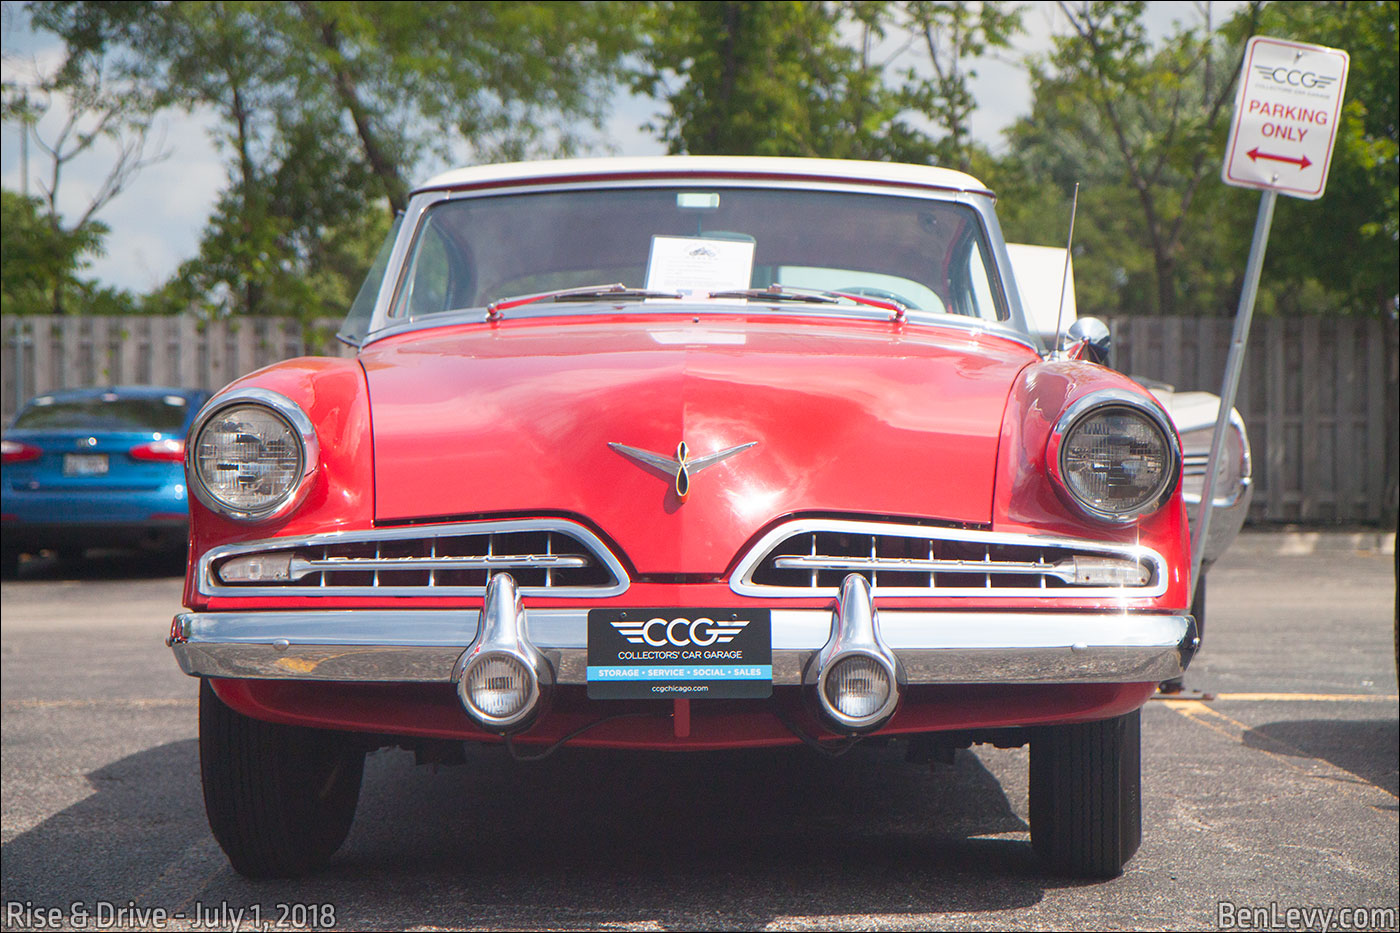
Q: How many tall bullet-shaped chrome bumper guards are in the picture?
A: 2